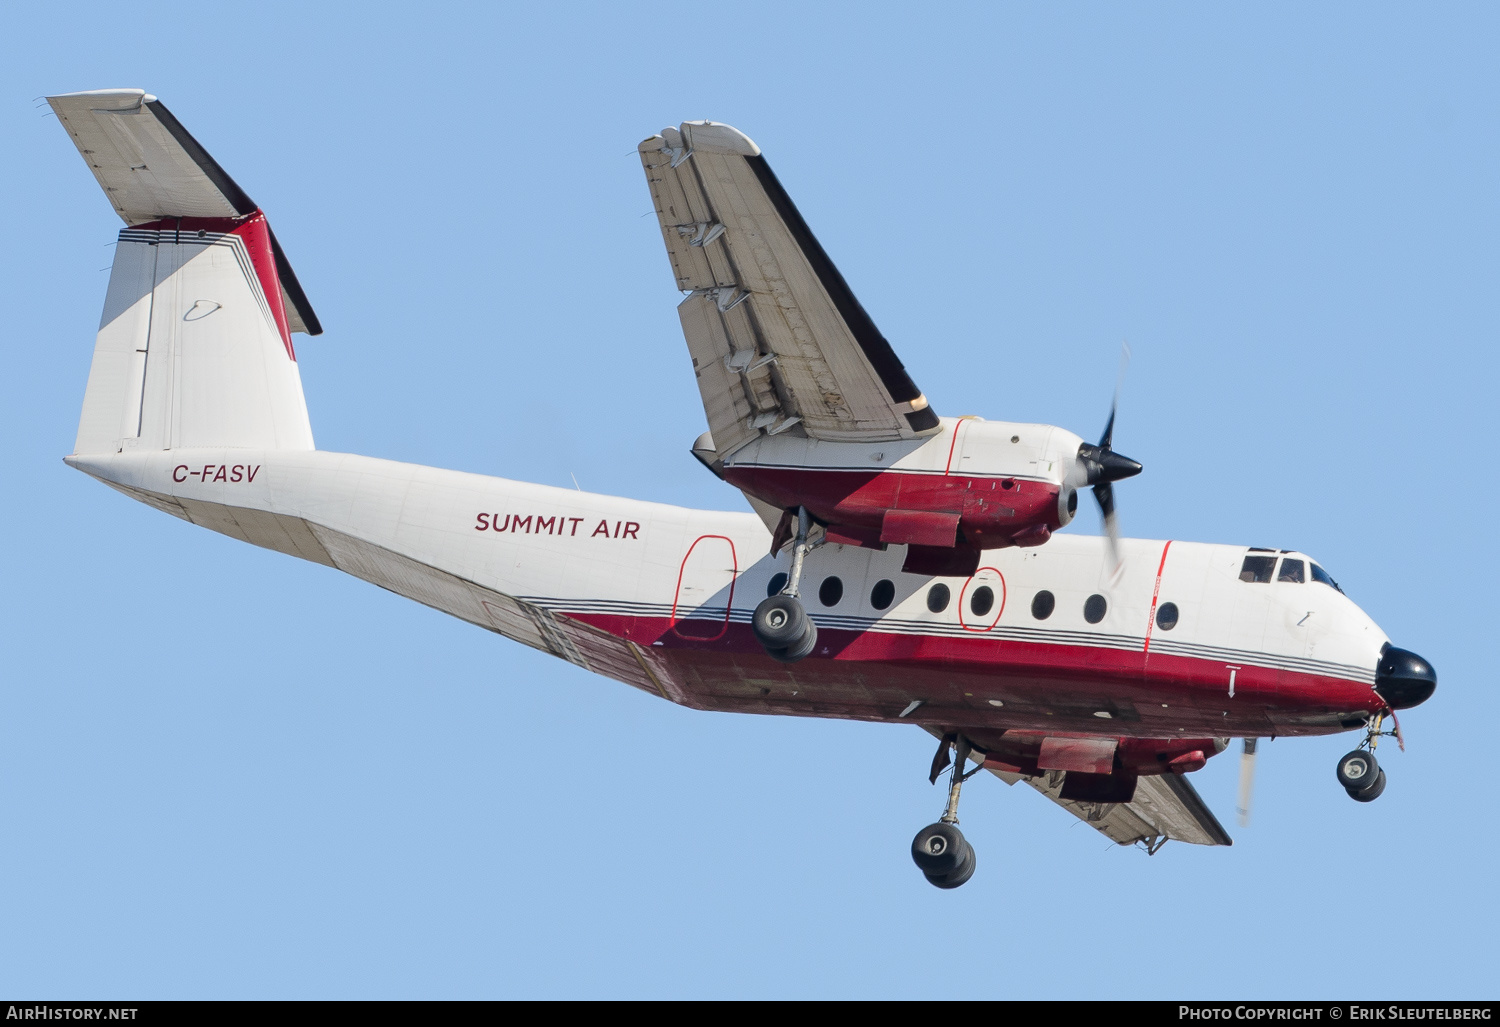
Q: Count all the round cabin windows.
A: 8